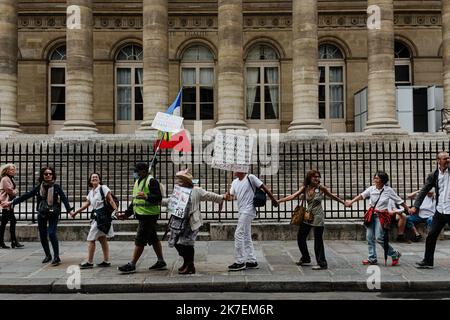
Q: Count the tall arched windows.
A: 6